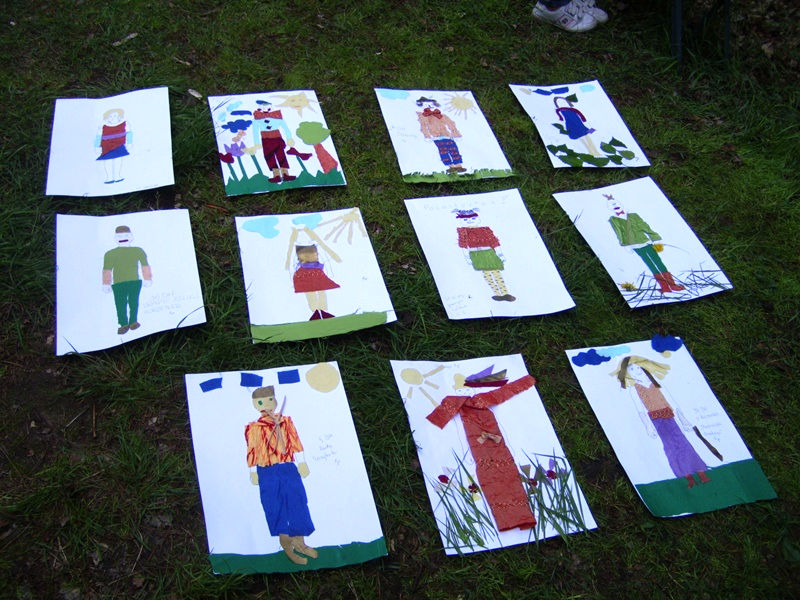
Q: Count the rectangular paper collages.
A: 11